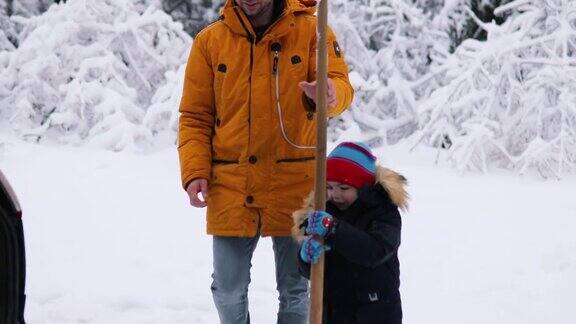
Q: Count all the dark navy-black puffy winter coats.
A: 1